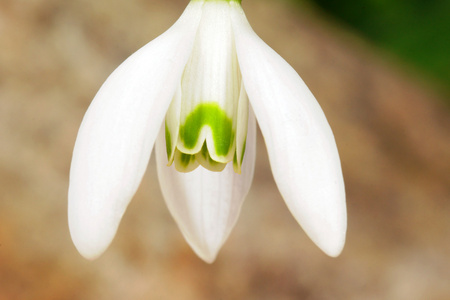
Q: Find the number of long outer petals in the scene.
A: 3